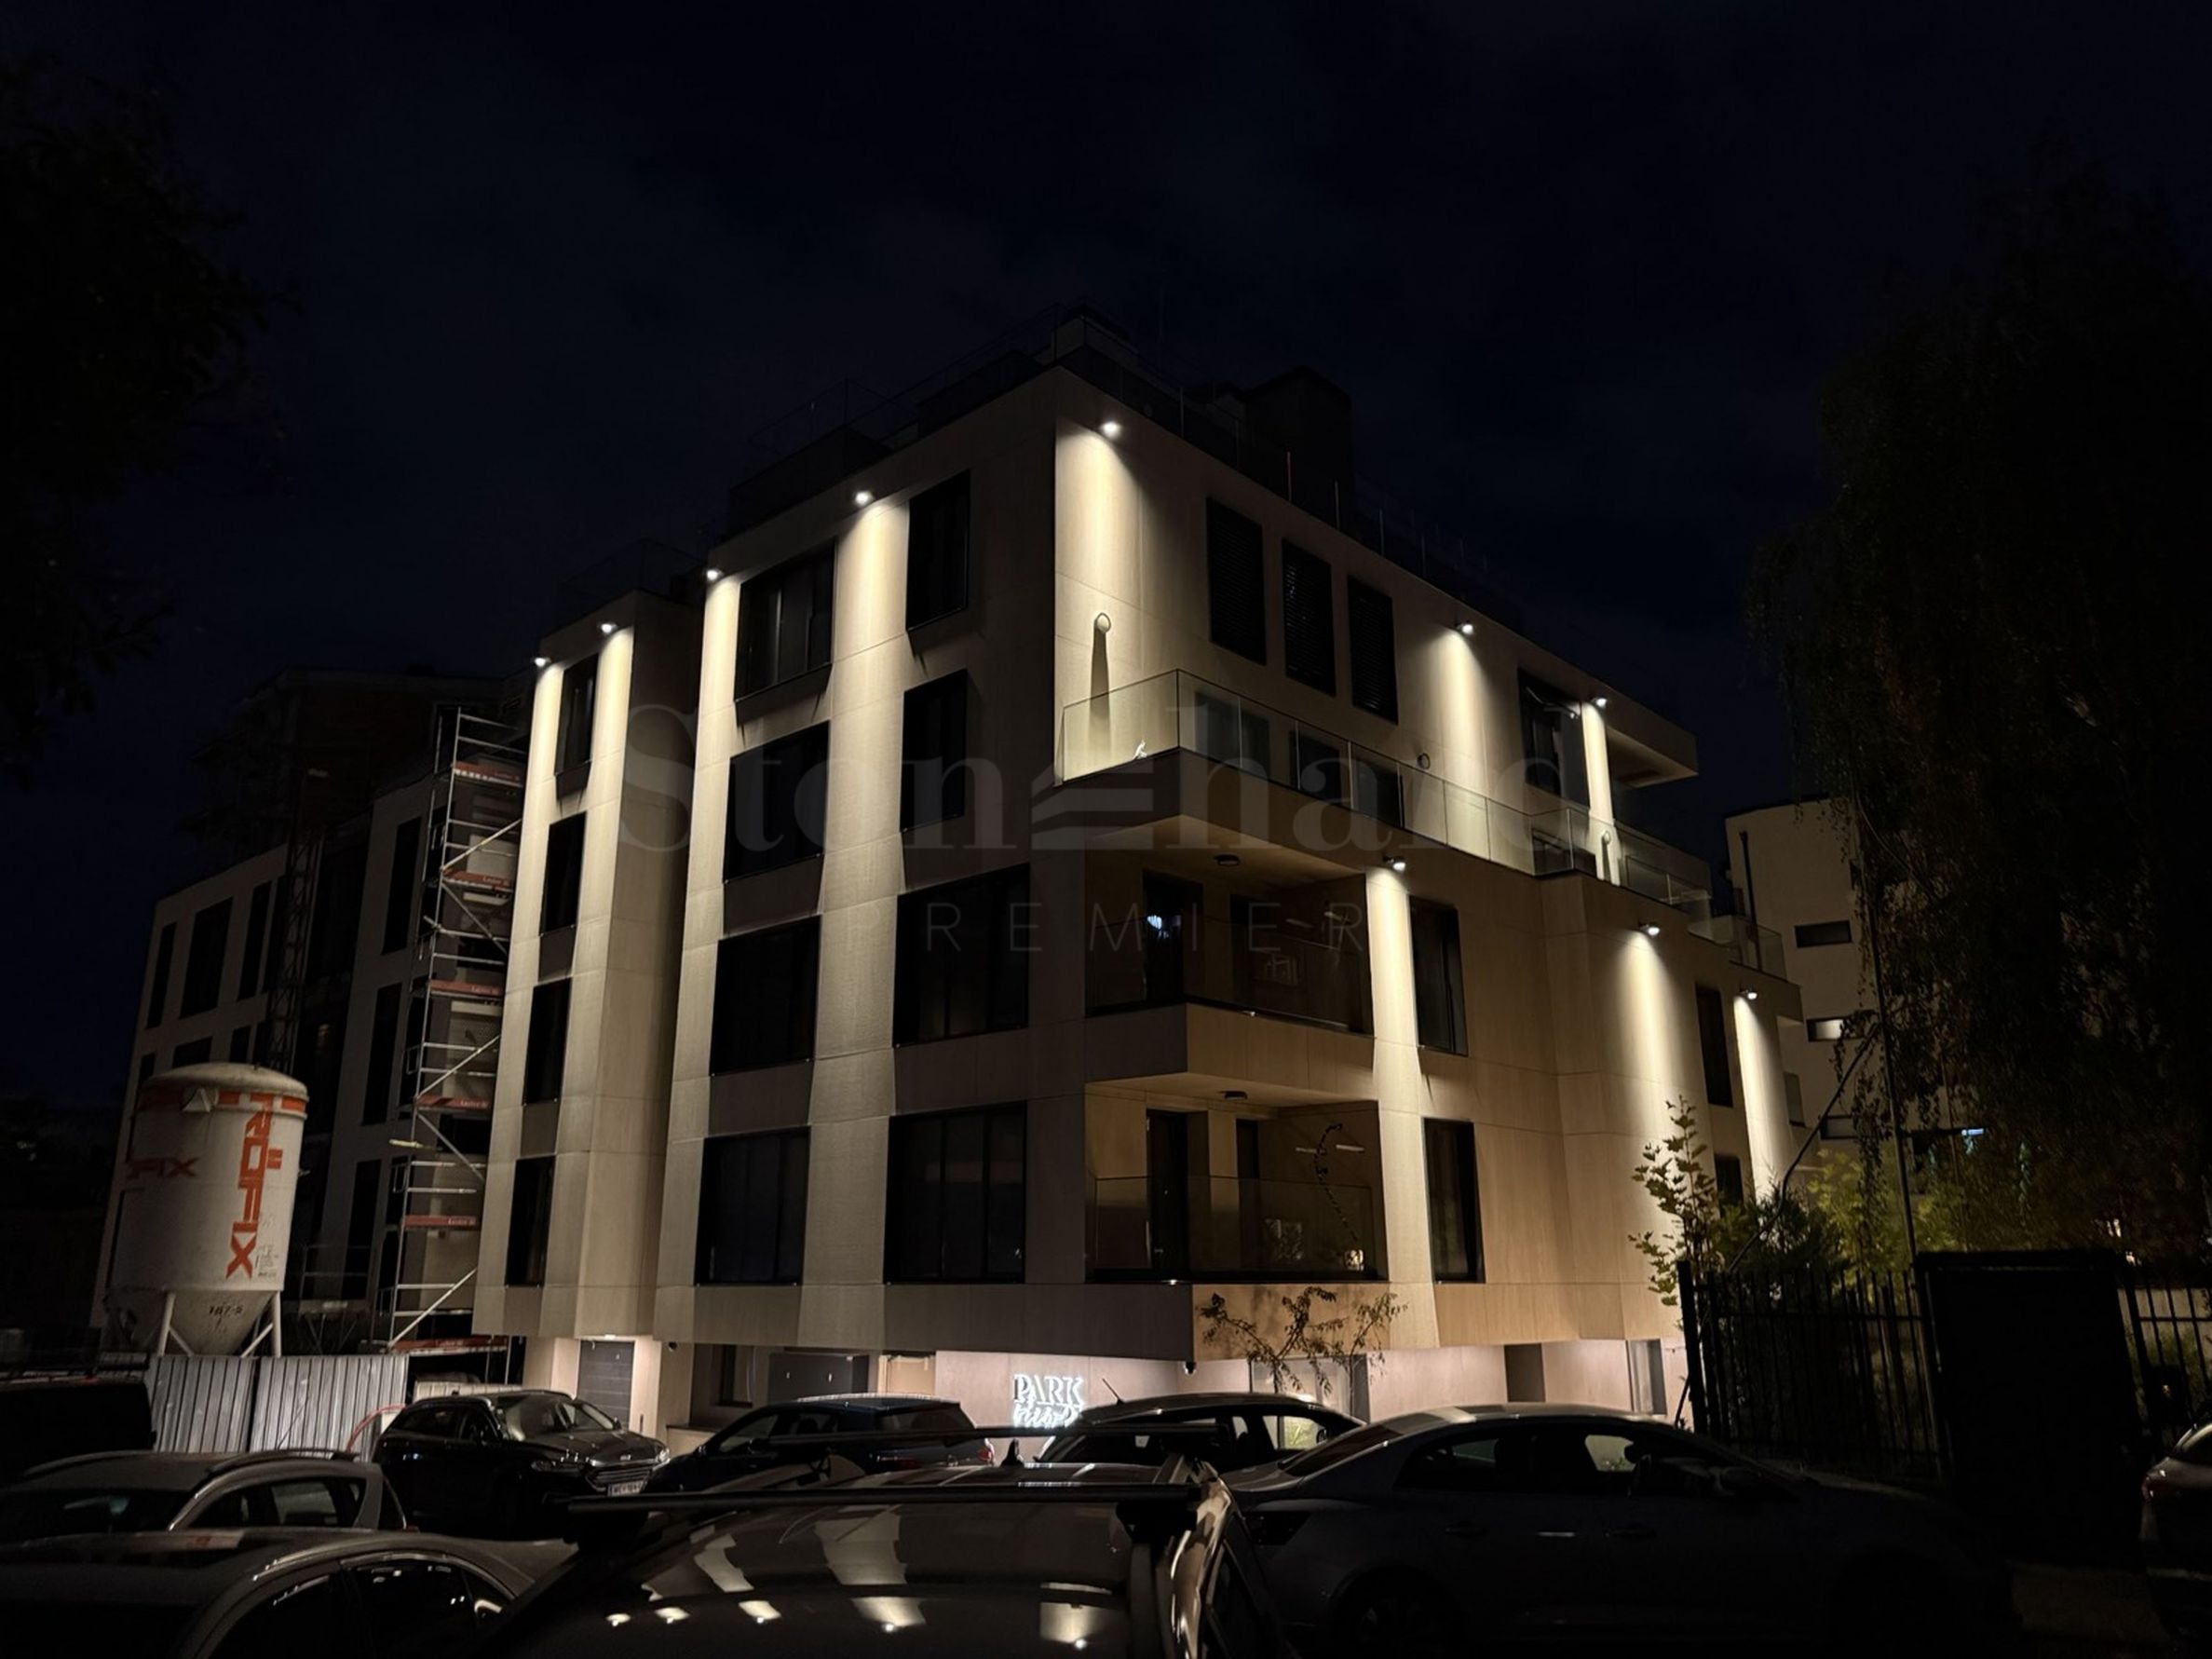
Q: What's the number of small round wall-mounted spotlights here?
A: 10